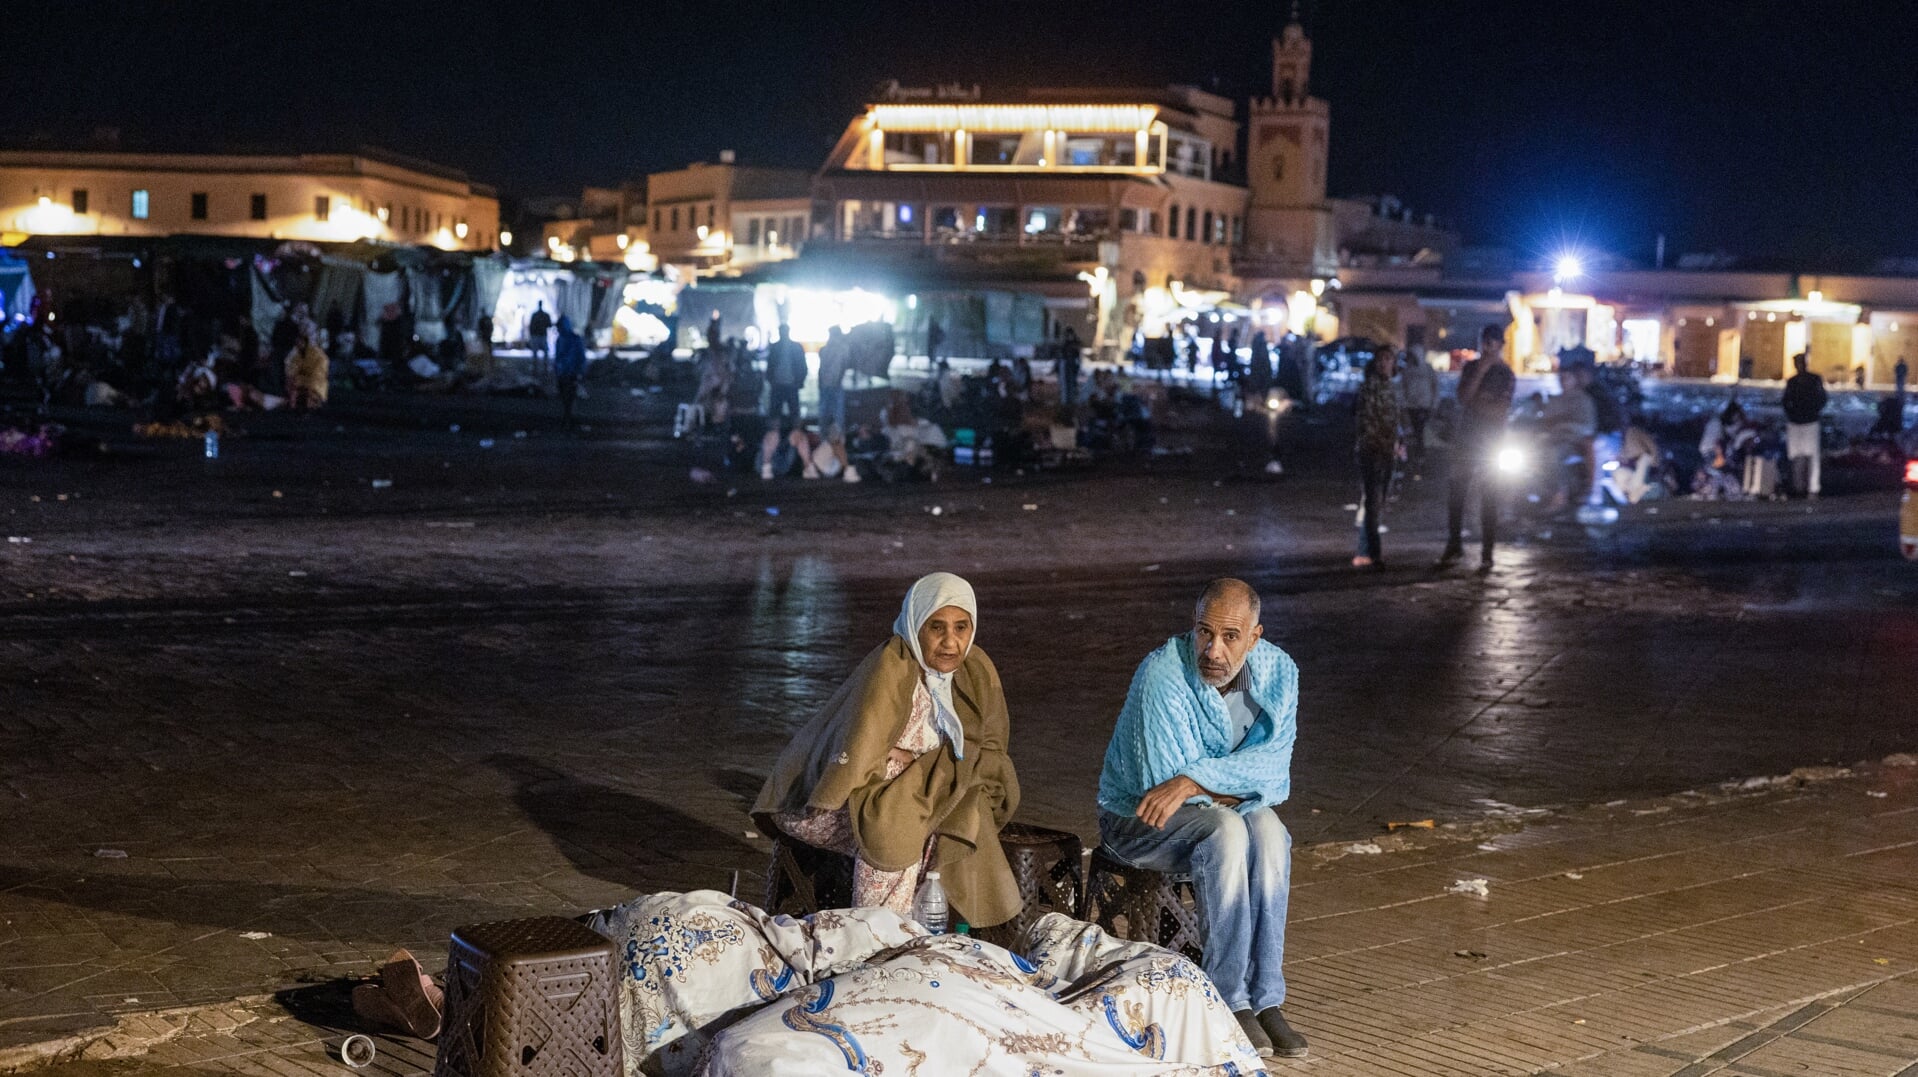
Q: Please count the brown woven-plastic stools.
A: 4